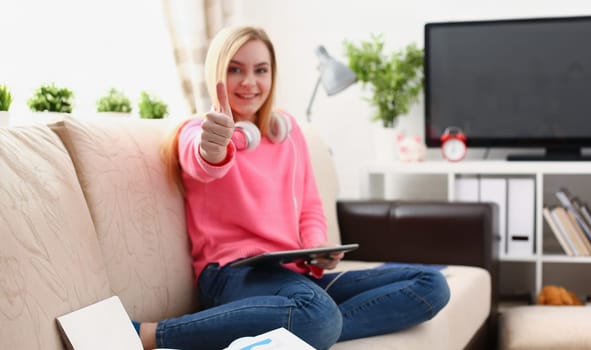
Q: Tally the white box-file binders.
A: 3